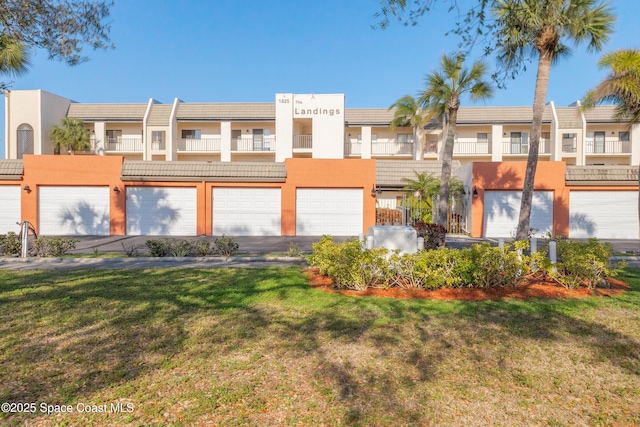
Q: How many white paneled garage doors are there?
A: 7